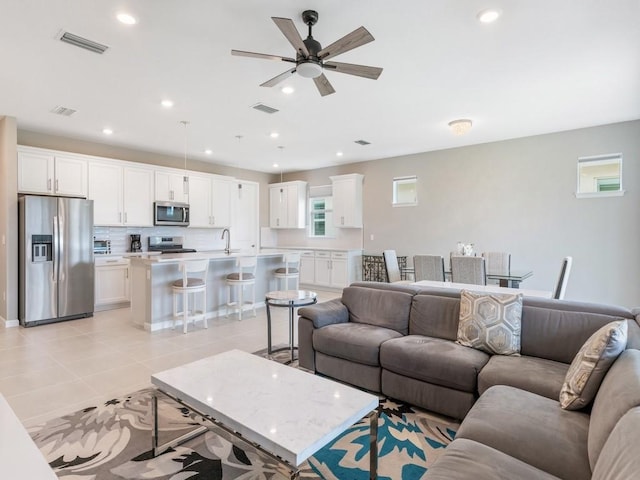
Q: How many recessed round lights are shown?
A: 9